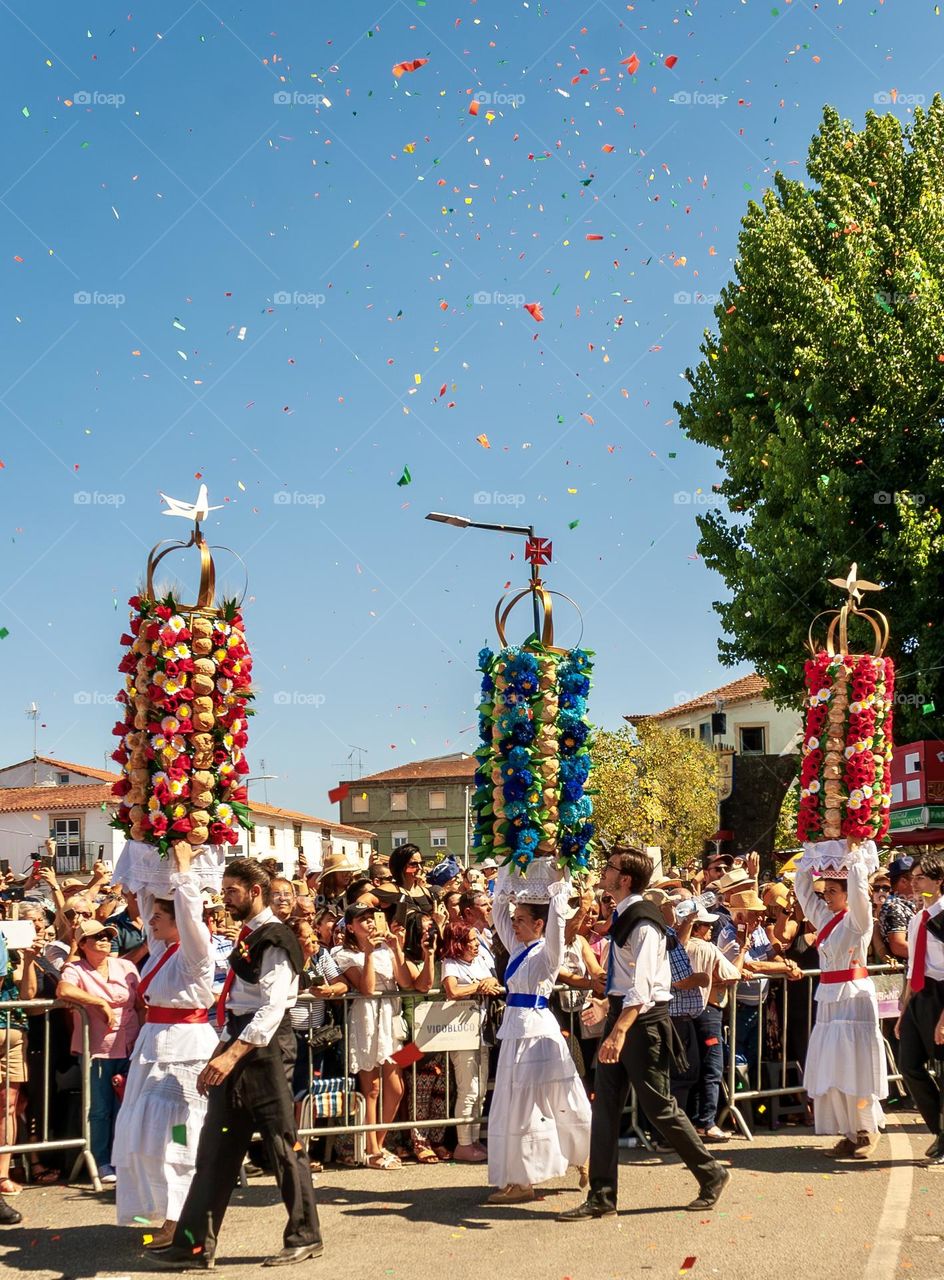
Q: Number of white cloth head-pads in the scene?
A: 3